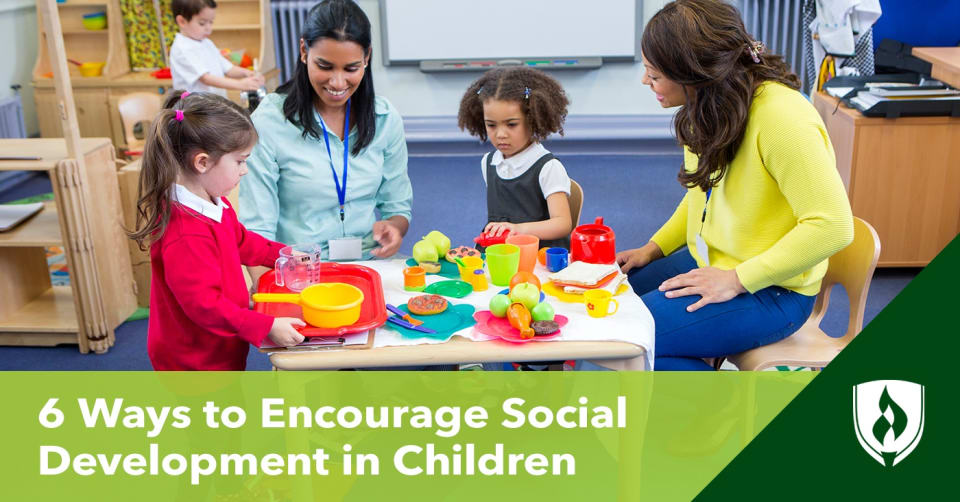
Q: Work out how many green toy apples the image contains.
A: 5